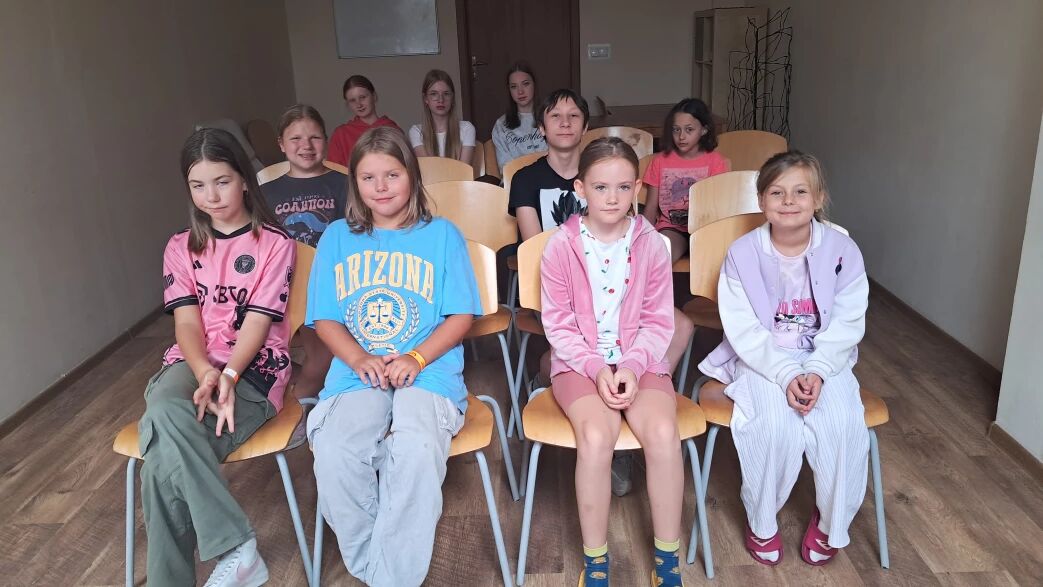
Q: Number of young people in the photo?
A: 10